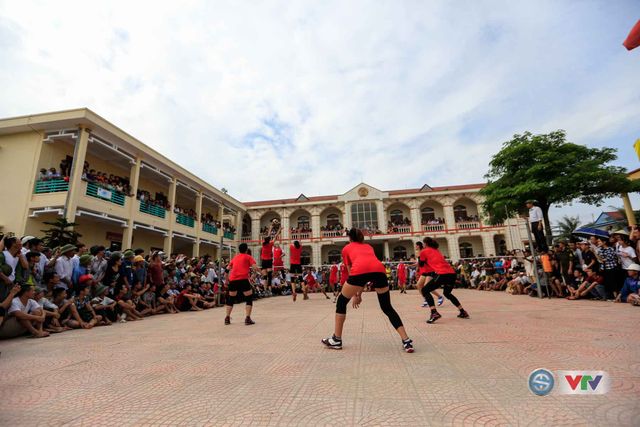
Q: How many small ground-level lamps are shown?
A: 0